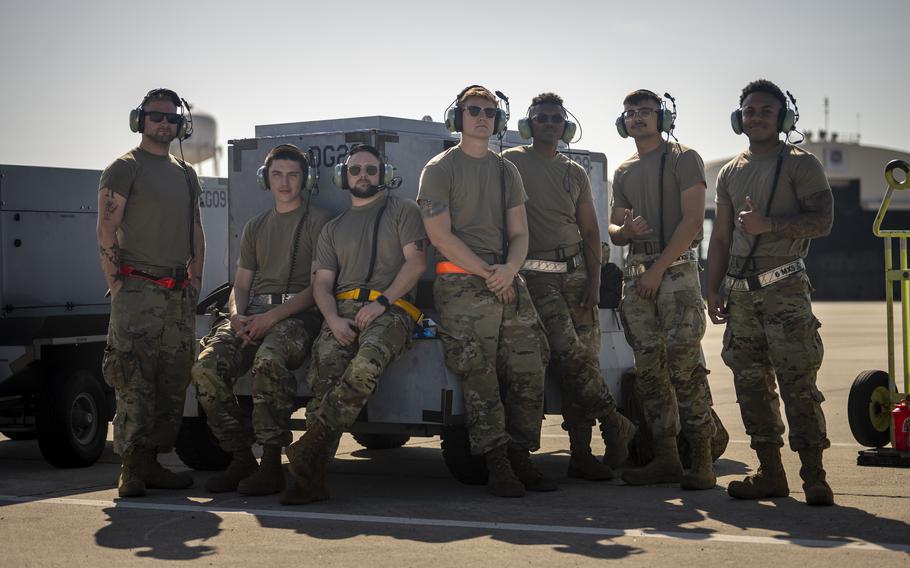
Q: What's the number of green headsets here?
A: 7